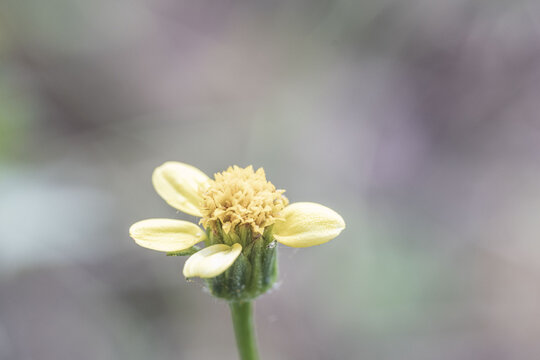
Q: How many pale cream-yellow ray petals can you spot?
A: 4